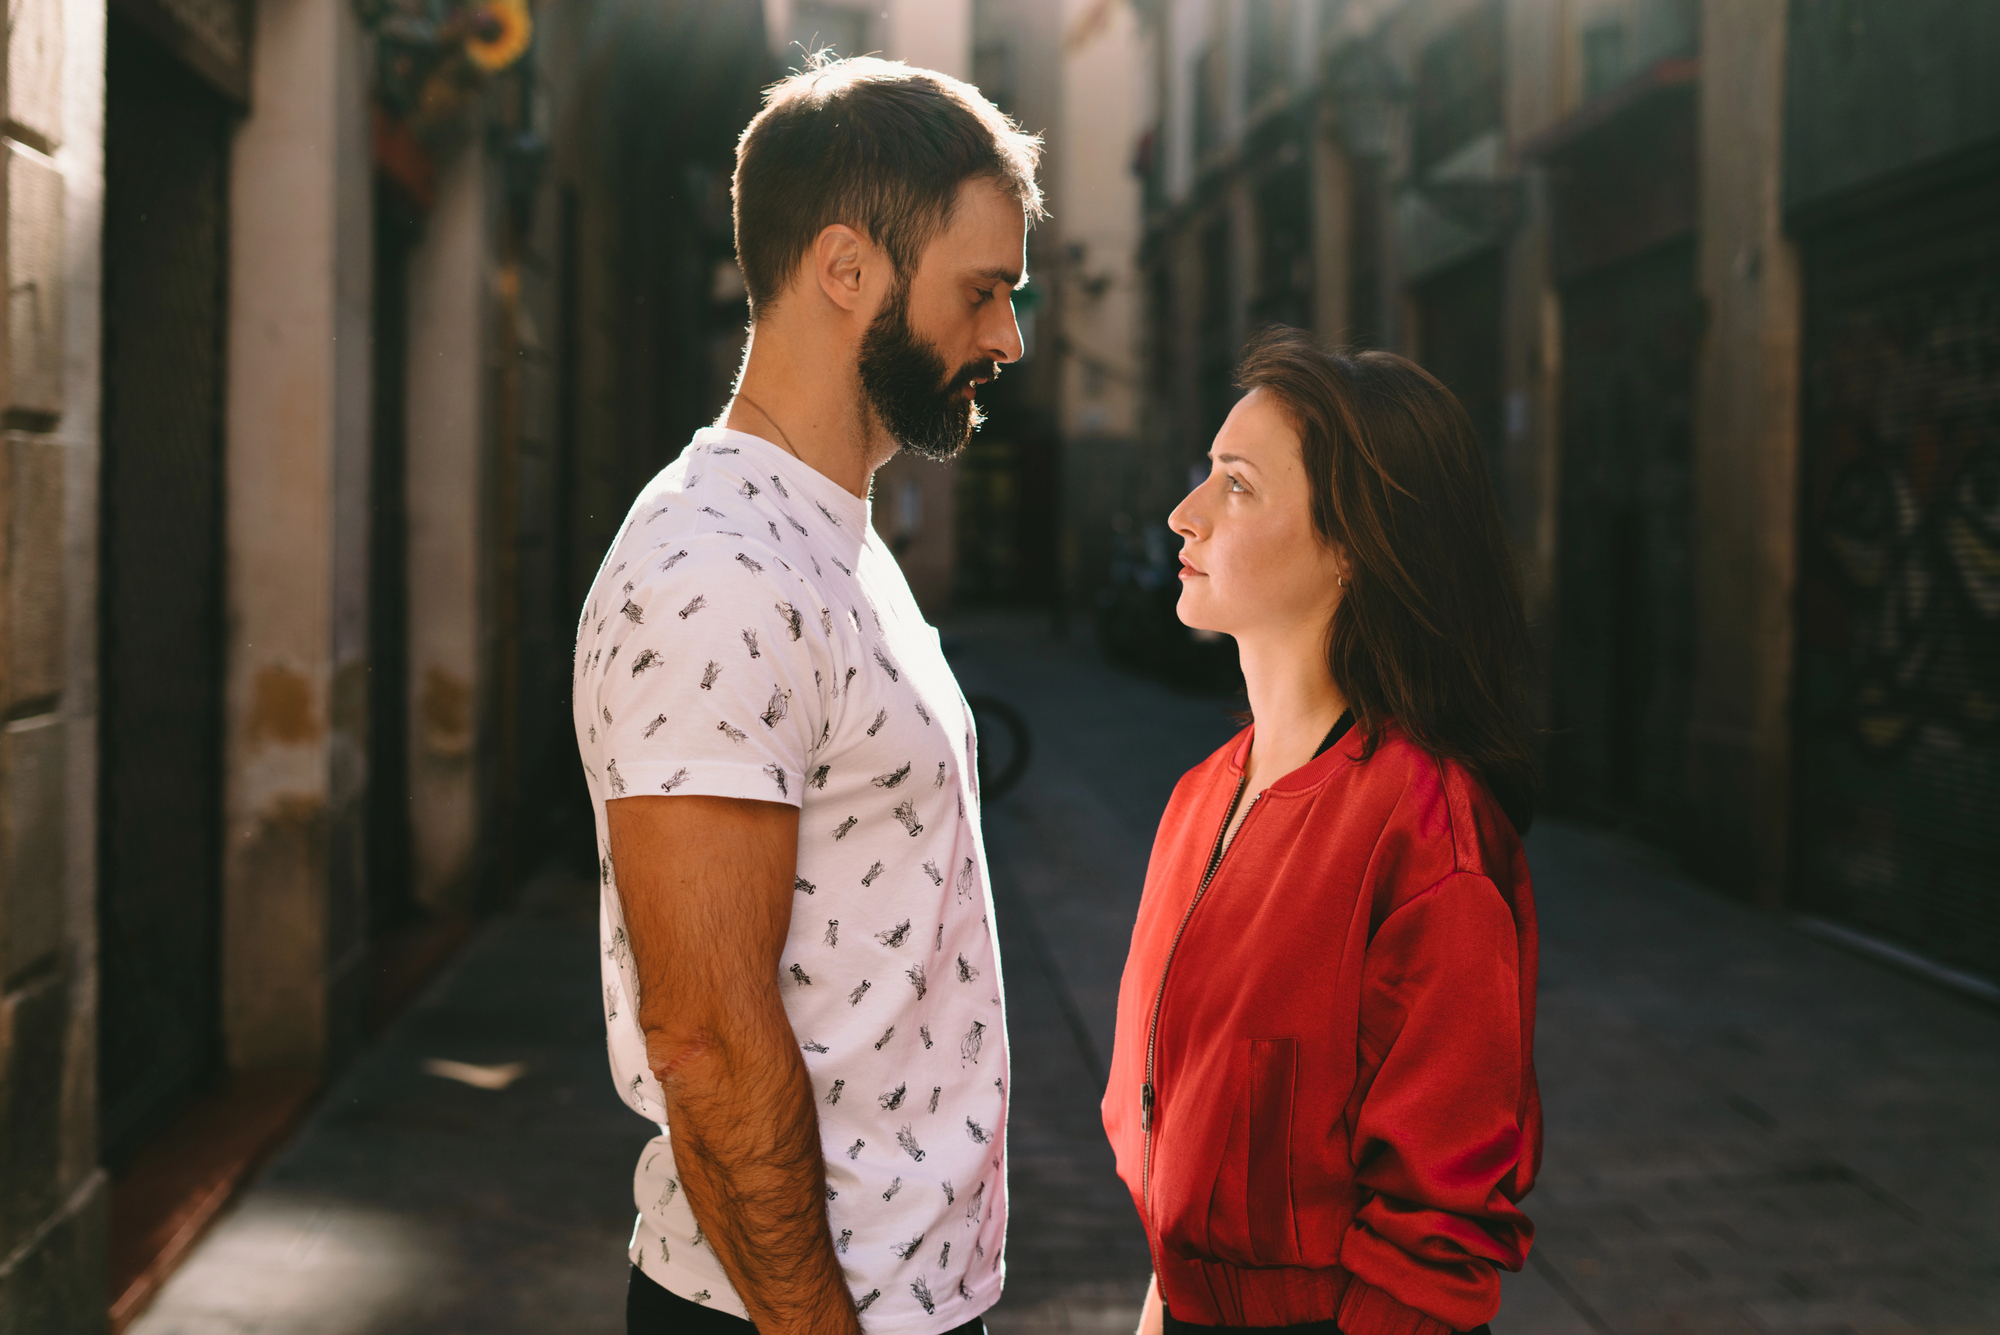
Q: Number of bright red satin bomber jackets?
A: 1